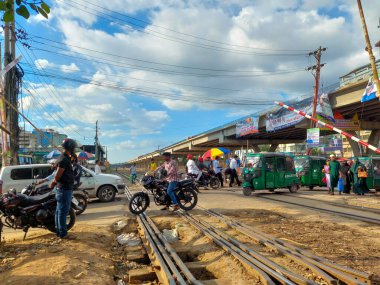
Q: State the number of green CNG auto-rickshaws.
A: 3